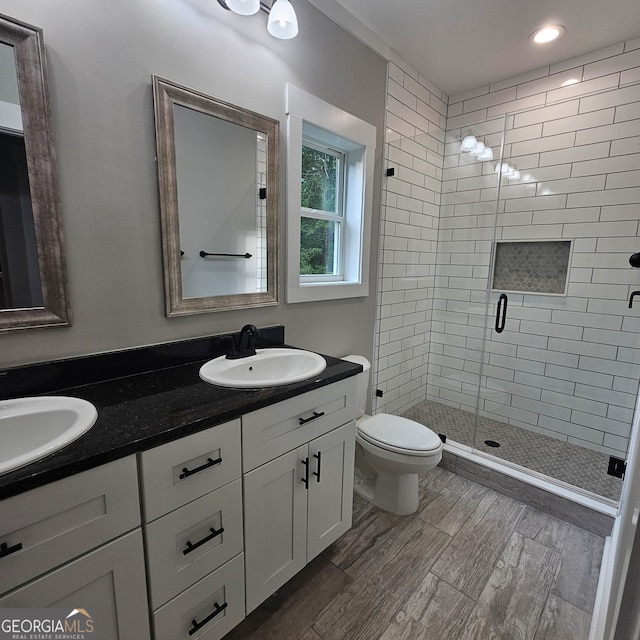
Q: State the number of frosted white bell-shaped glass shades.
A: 2